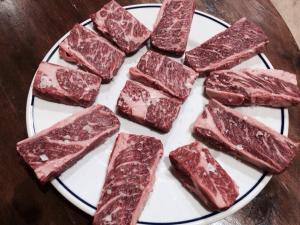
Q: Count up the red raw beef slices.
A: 12